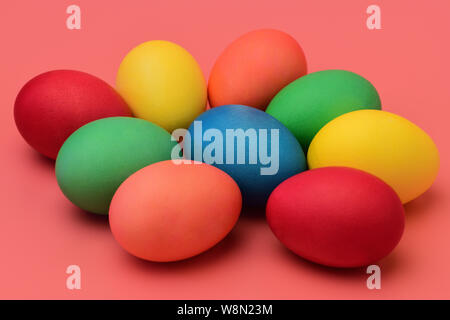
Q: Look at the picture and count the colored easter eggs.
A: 9